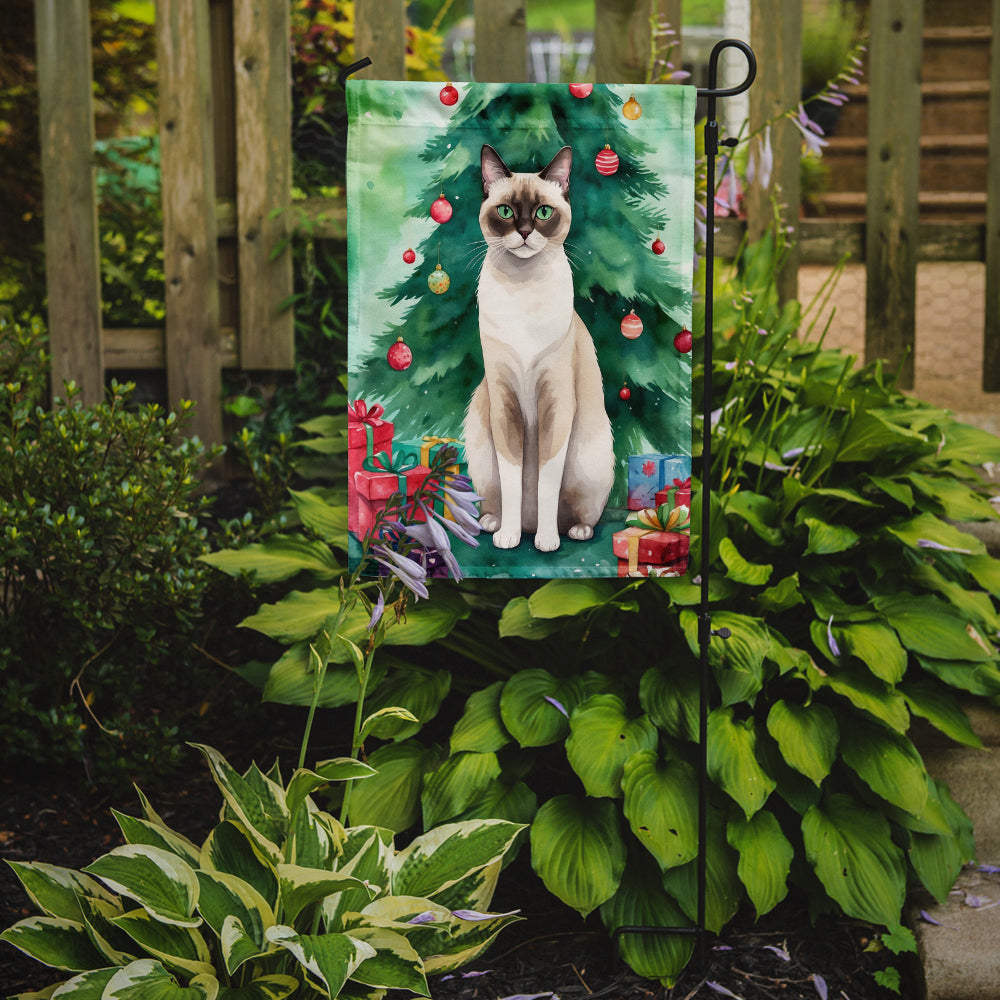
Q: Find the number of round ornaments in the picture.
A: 12